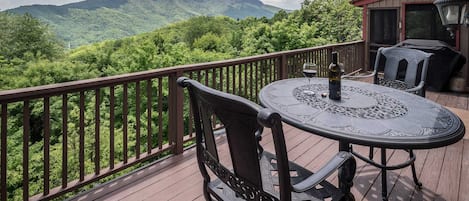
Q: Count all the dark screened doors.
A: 1